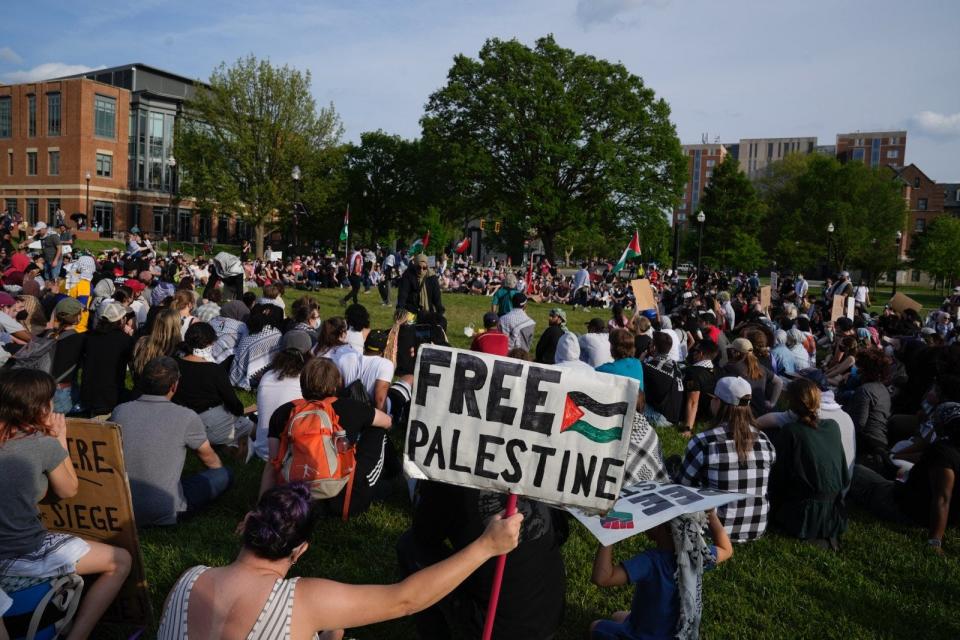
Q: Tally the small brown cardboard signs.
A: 4